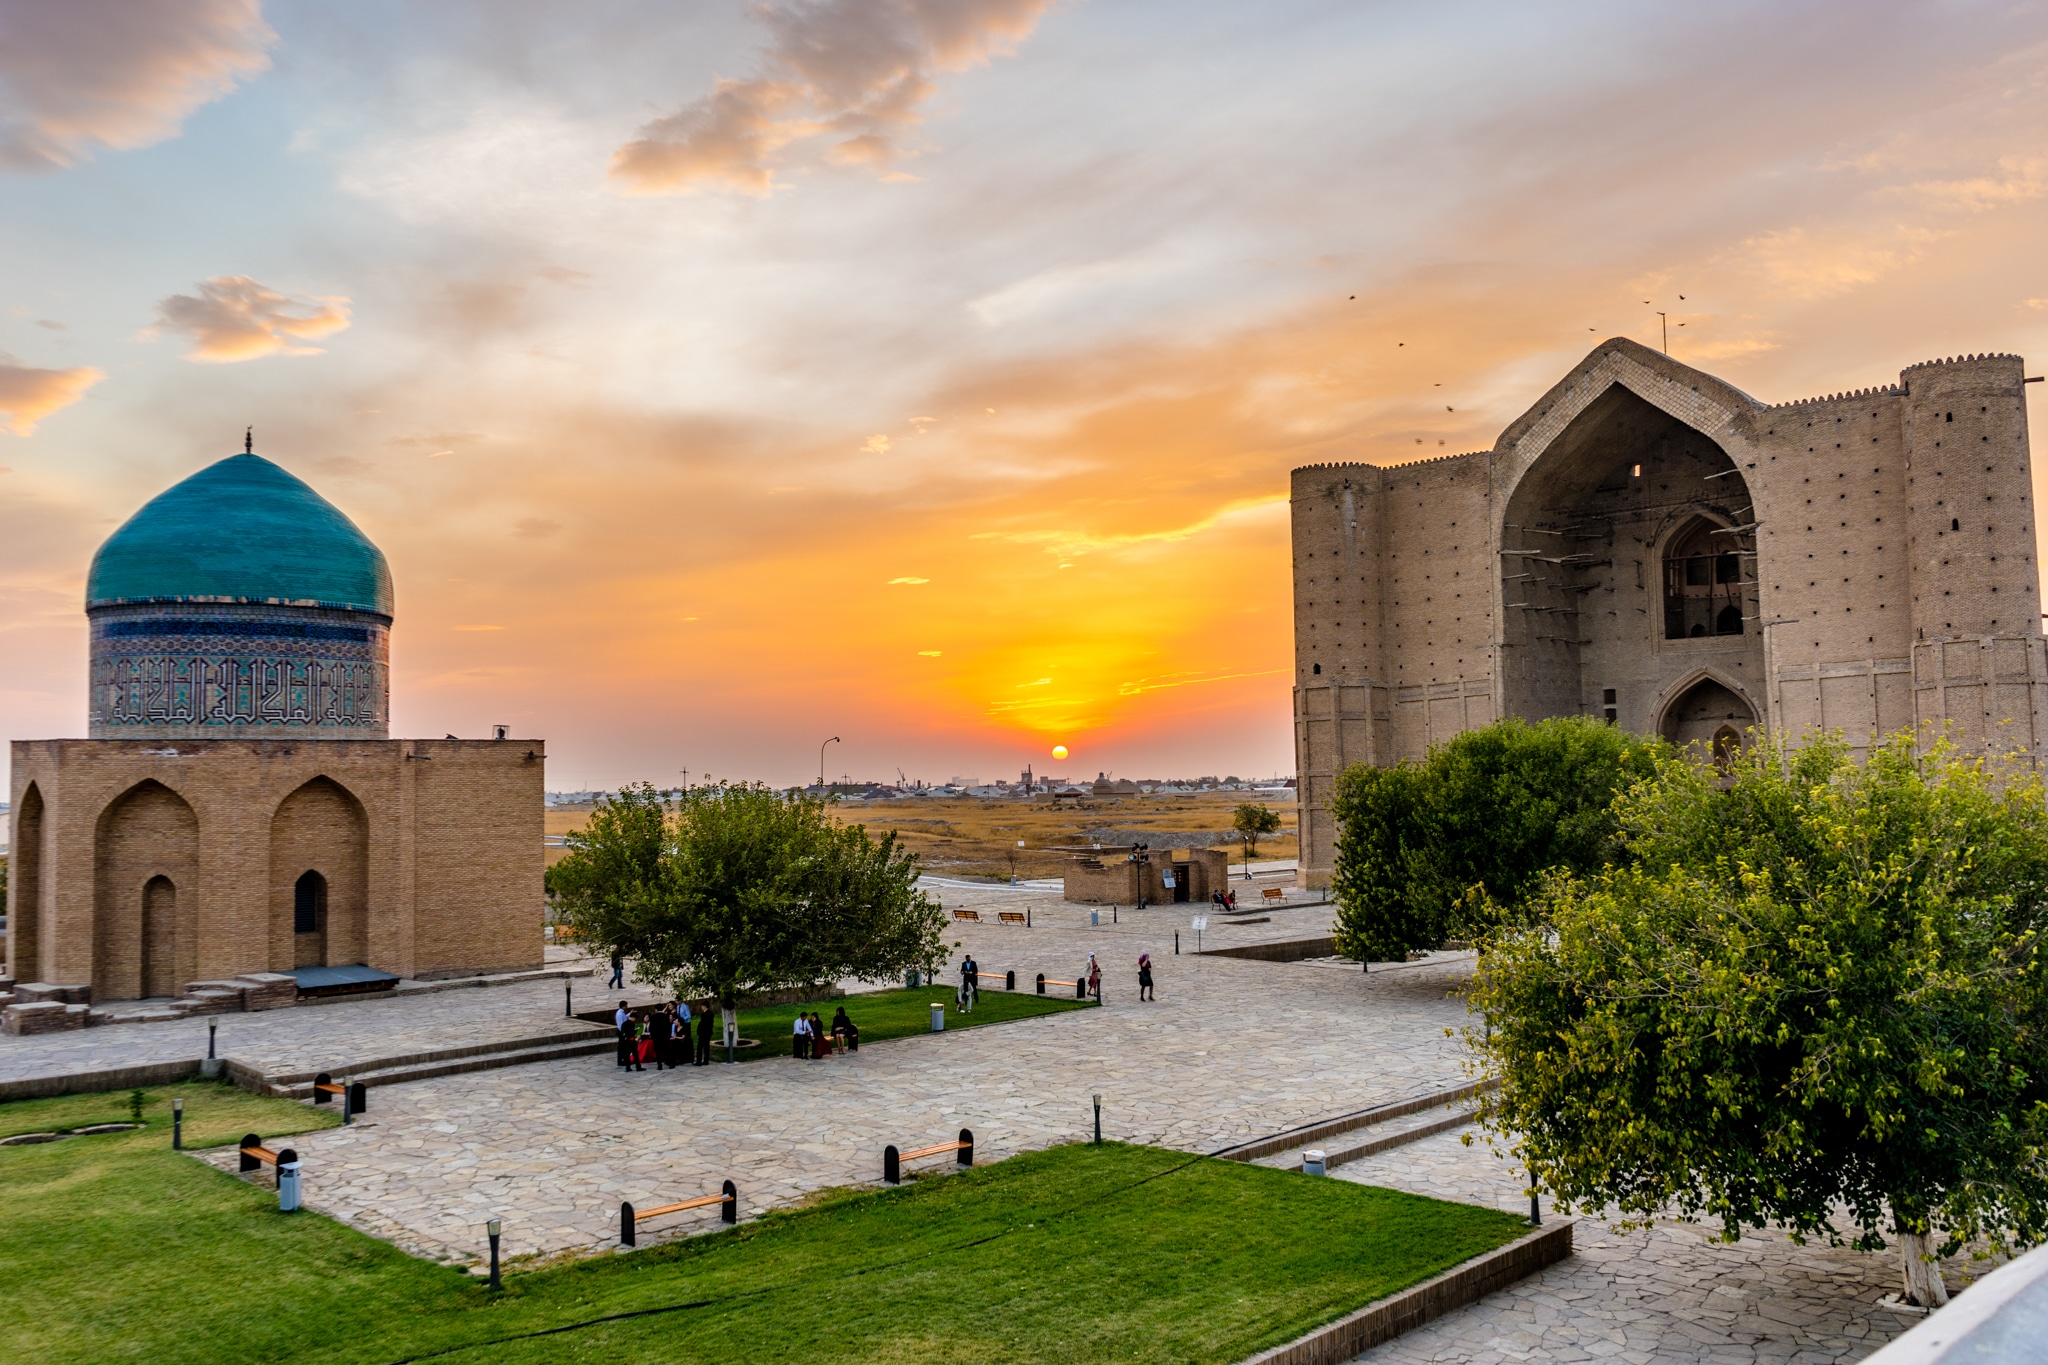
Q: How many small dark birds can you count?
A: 10